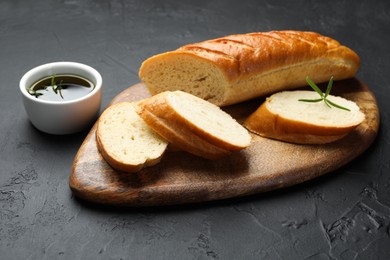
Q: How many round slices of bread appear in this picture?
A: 3